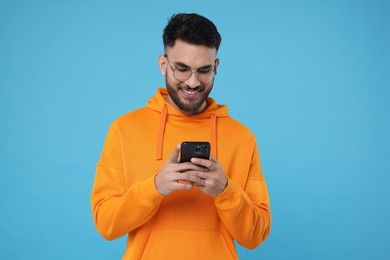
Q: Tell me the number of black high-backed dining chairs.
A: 0